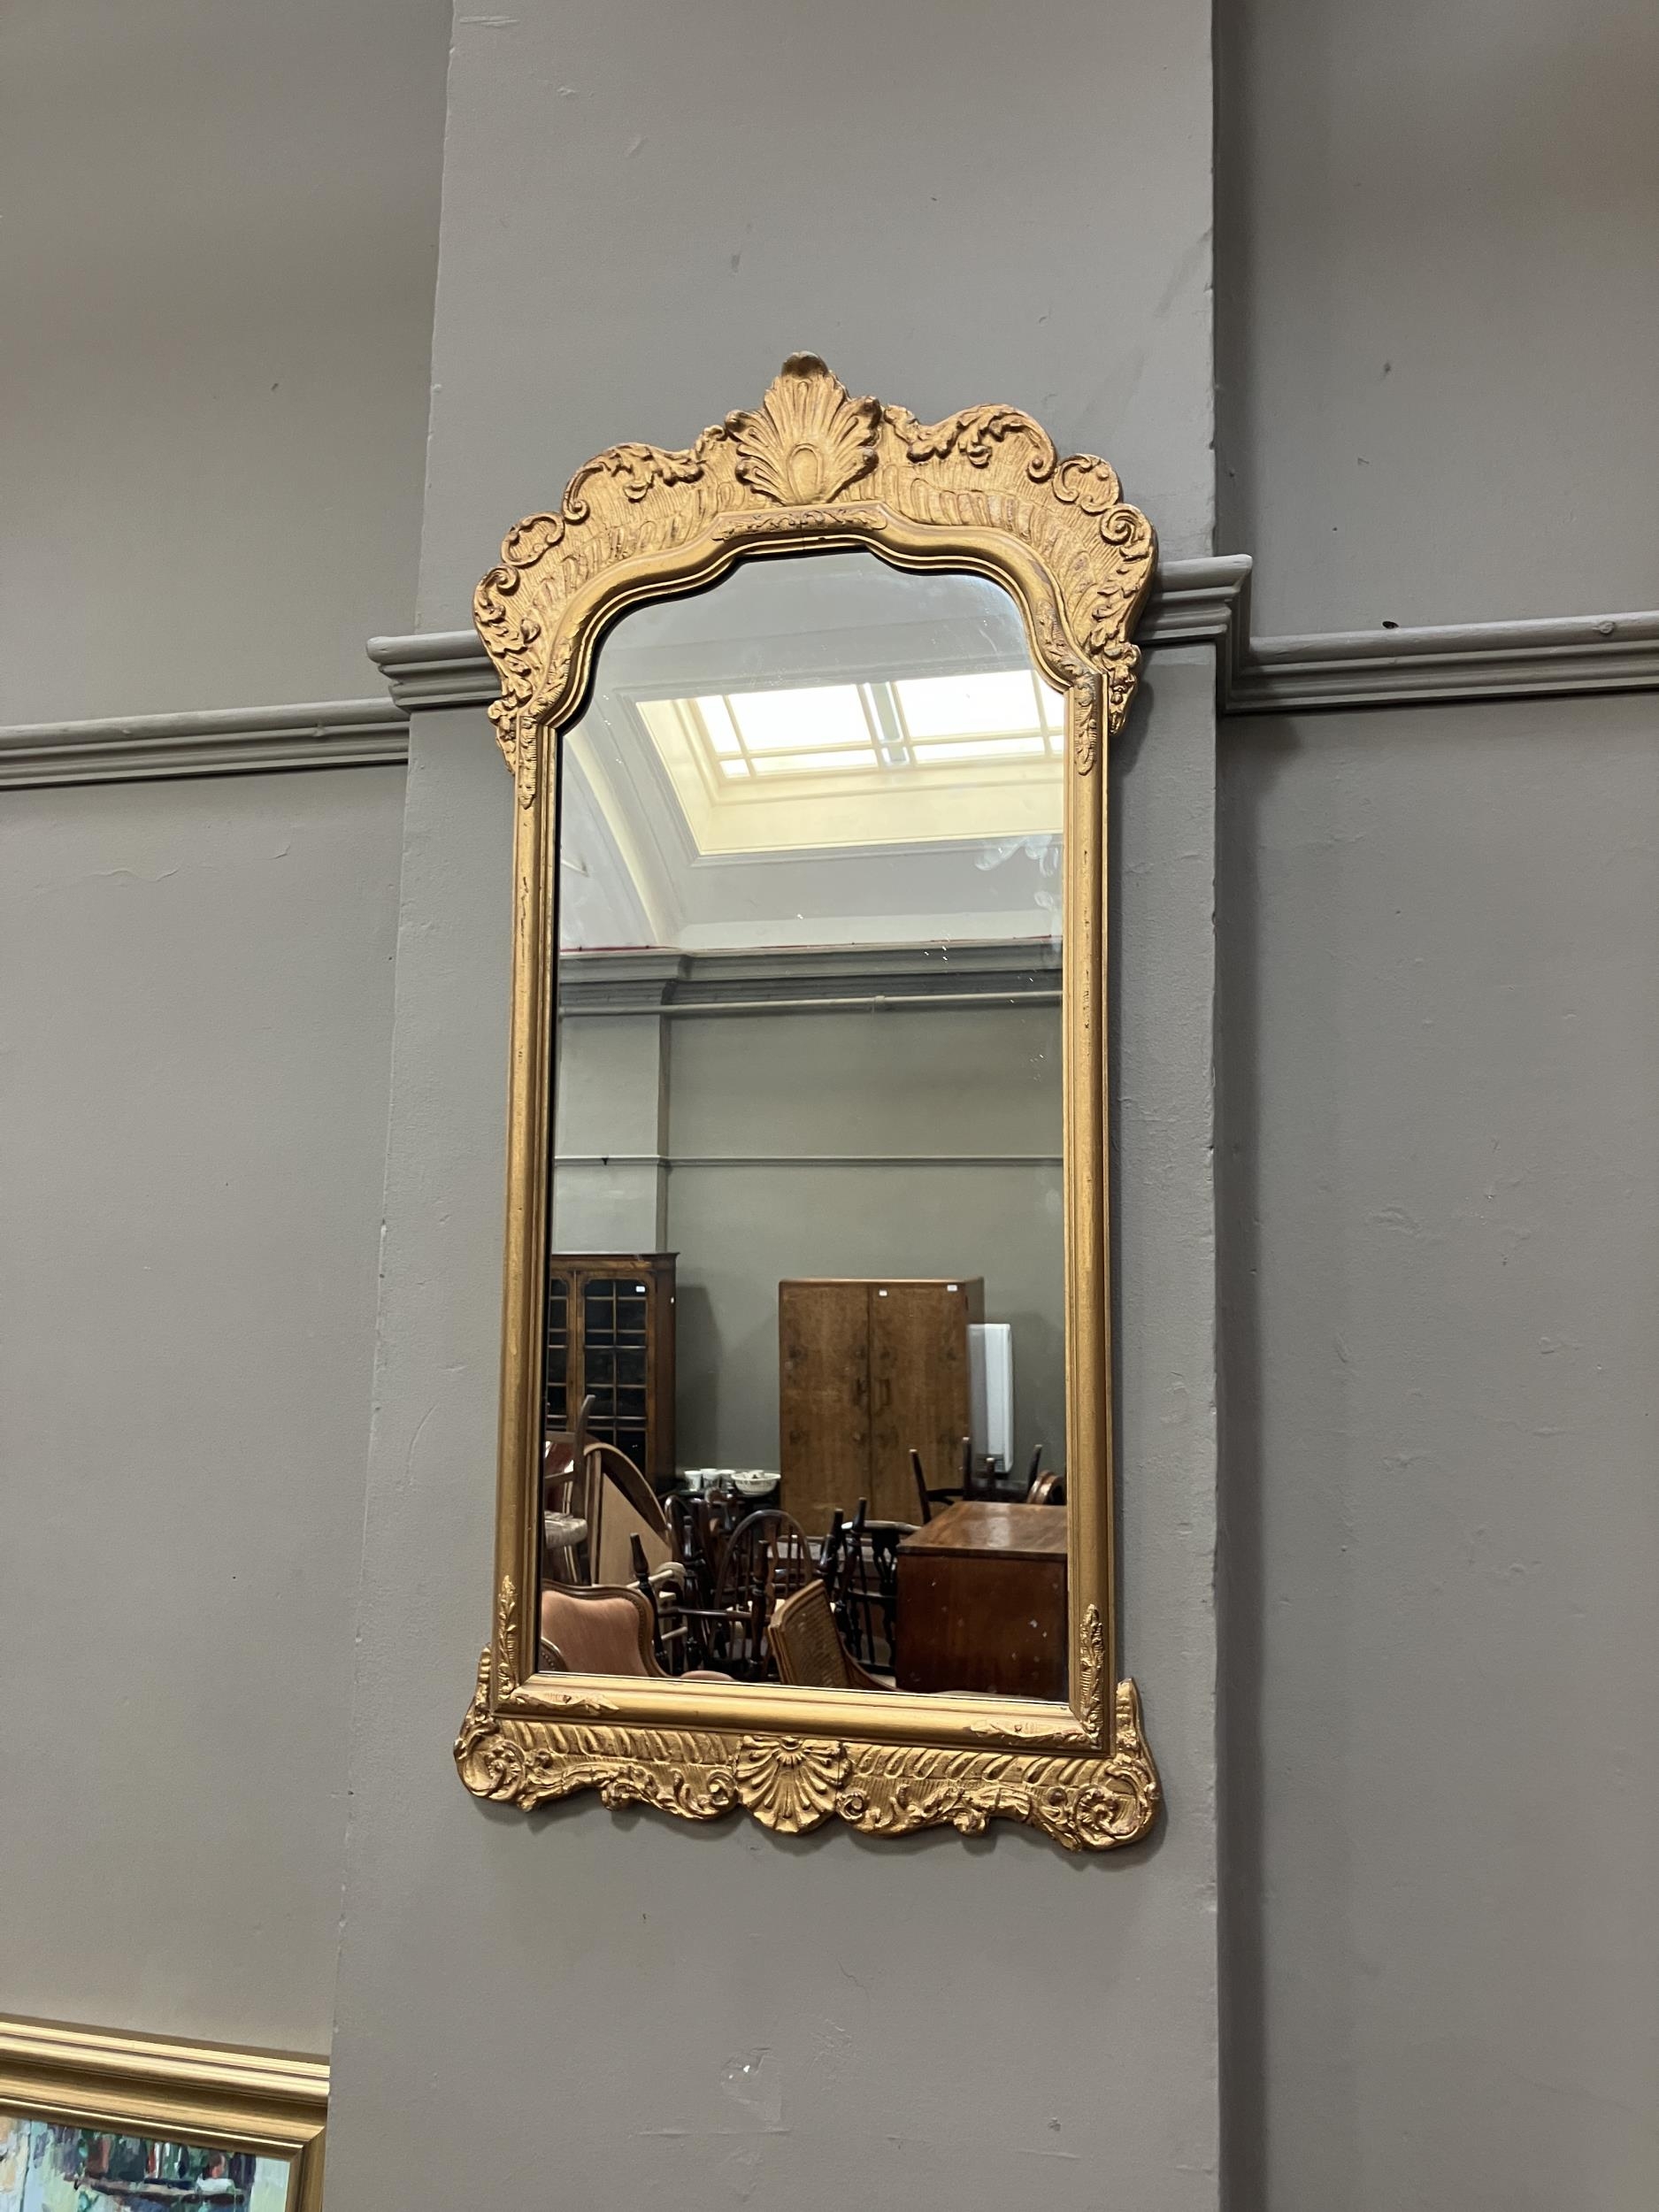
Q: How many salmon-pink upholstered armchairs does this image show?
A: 1